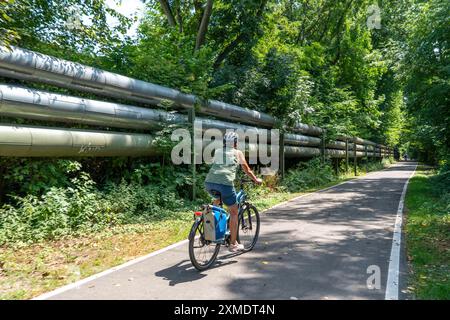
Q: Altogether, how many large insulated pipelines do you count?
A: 3